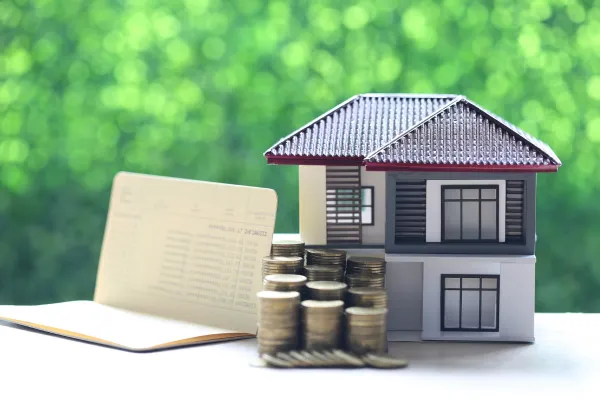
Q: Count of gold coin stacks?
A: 12